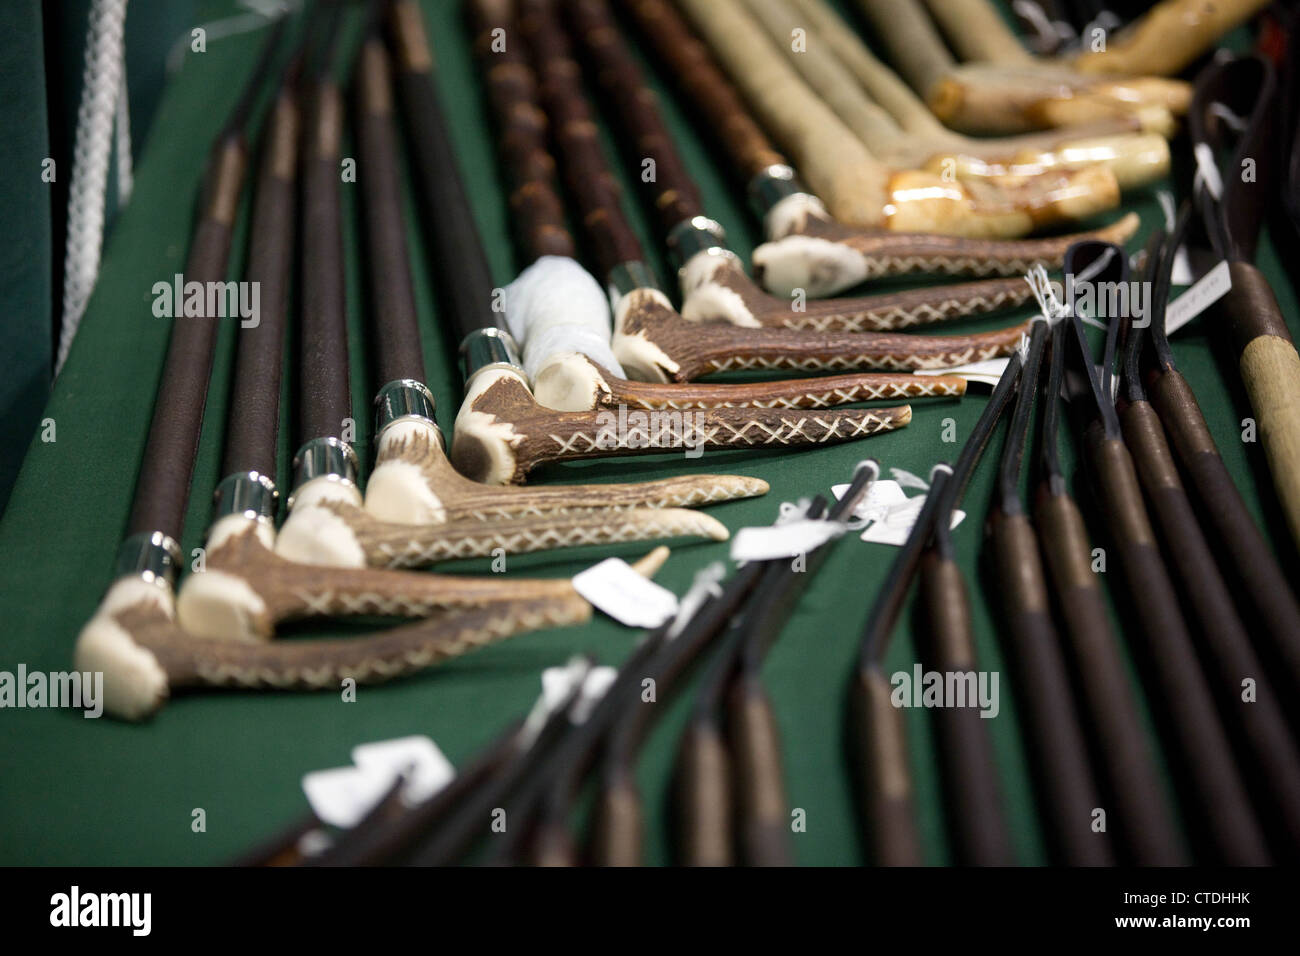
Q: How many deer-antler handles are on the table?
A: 9